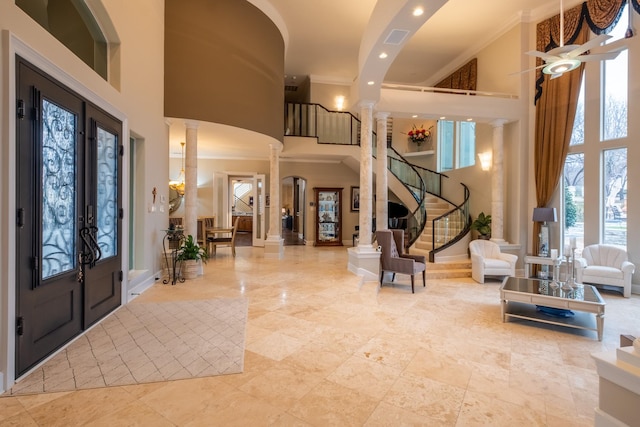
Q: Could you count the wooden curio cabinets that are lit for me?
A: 1